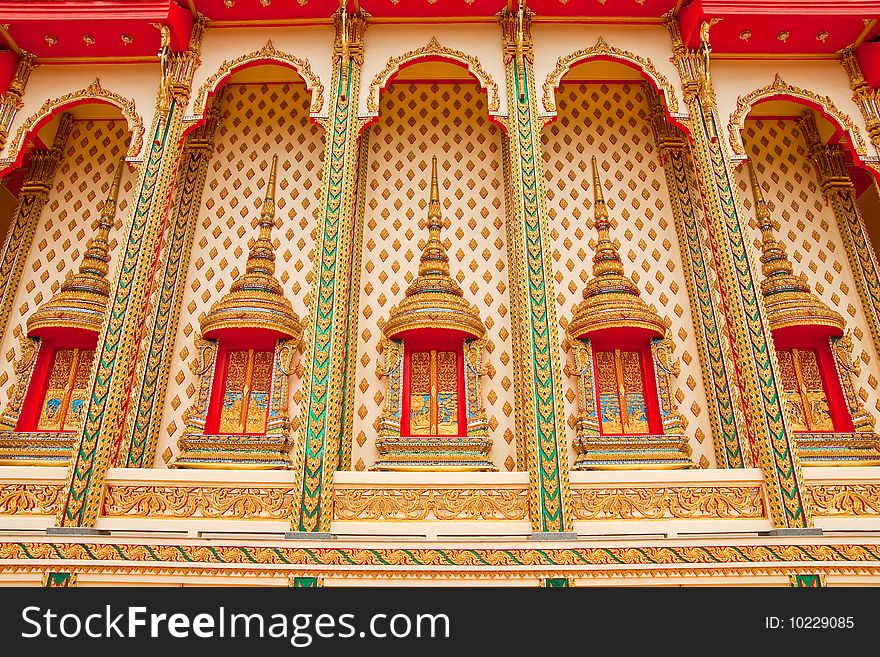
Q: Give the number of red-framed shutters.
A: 5